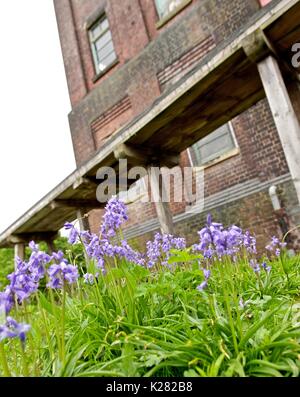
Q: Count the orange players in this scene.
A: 0